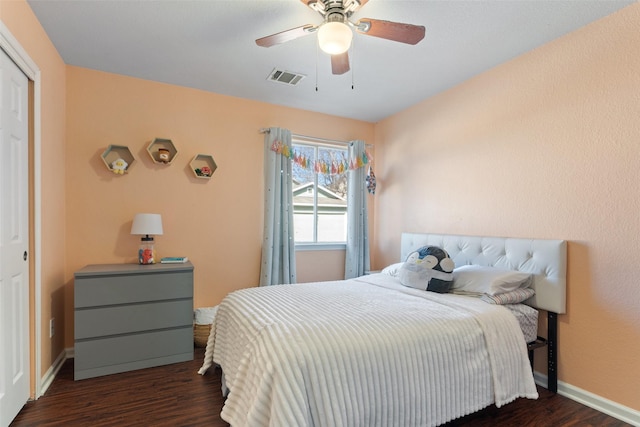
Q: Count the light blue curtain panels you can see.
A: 2